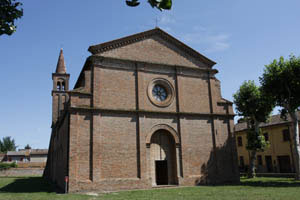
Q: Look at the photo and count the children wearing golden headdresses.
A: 0